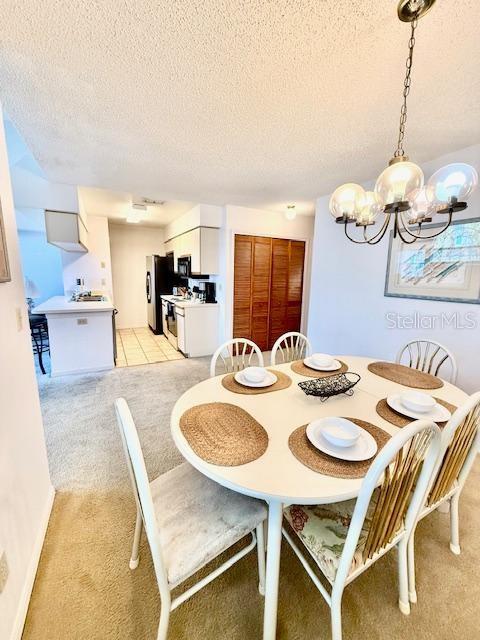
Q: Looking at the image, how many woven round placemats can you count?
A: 6